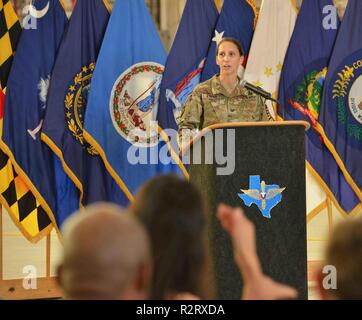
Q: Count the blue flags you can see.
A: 7